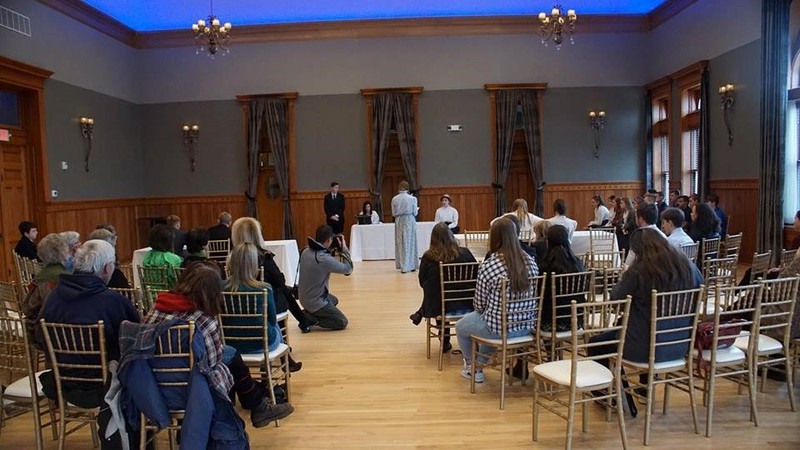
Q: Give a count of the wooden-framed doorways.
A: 4